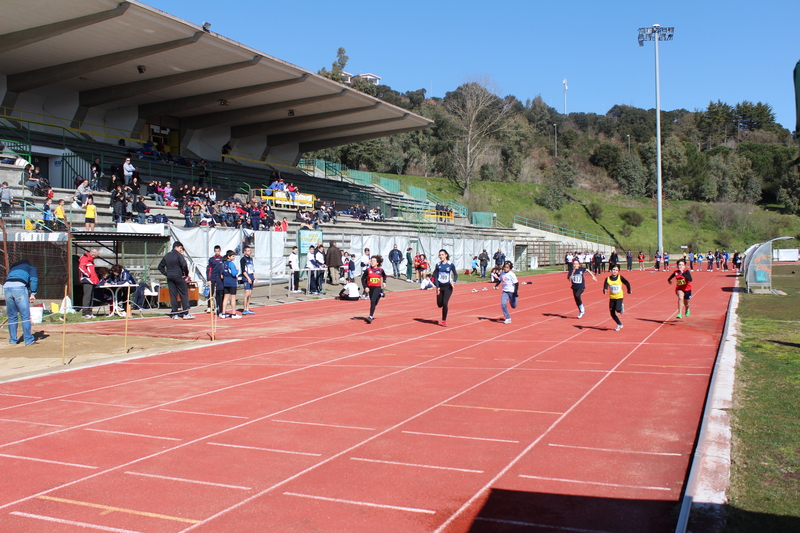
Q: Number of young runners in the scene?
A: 6